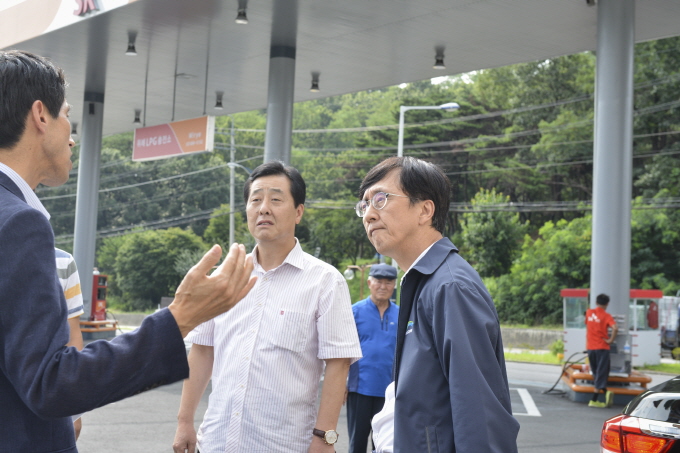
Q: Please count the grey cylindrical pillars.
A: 3